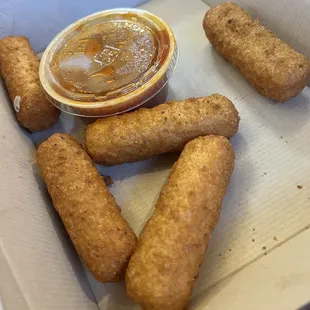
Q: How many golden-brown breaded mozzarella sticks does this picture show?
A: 5